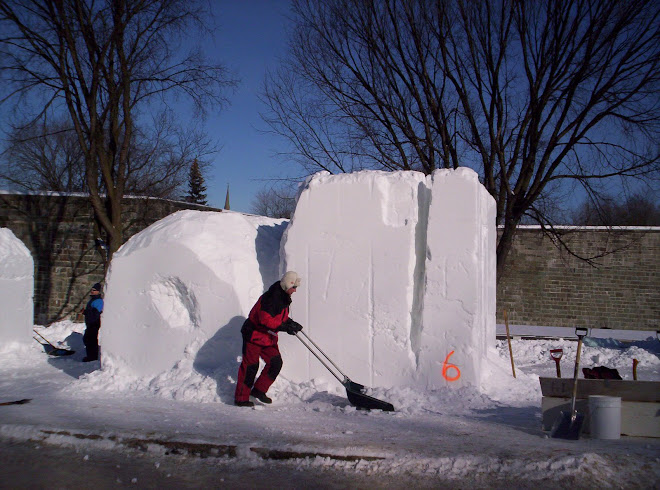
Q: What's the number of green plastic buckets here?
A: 0